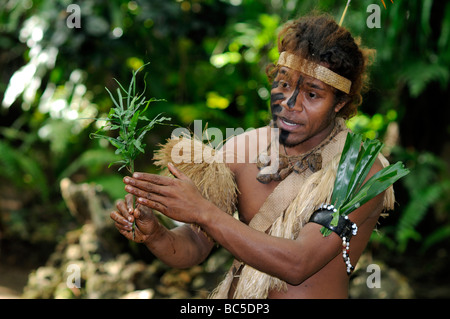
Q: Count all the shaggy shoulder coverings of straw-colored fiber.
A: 1